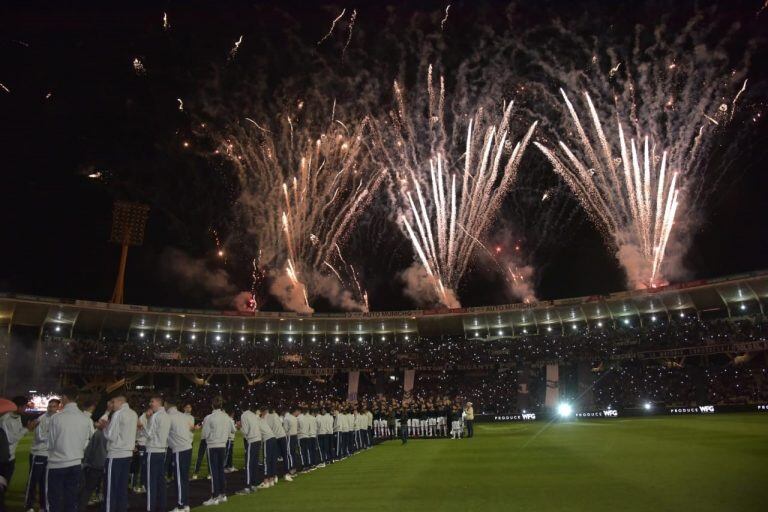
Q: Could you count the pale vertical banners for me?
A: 3